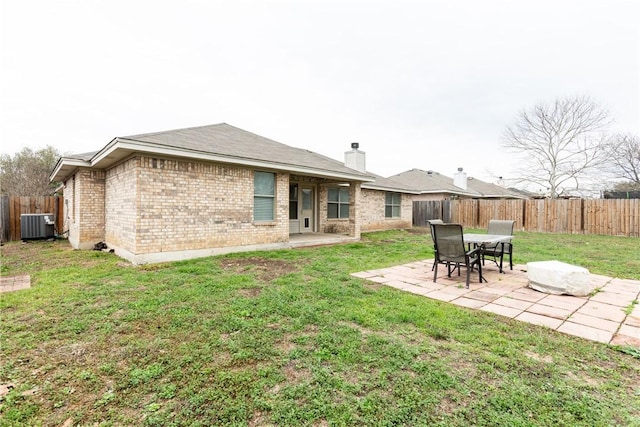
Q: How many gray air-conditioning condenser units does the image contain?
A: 1